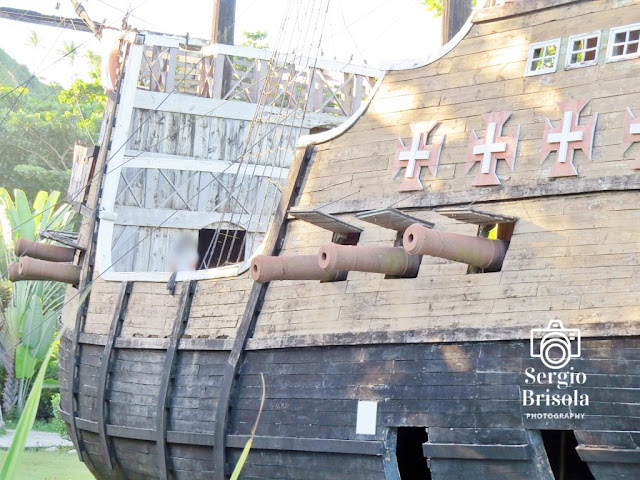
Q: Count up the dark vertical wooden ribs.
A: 4